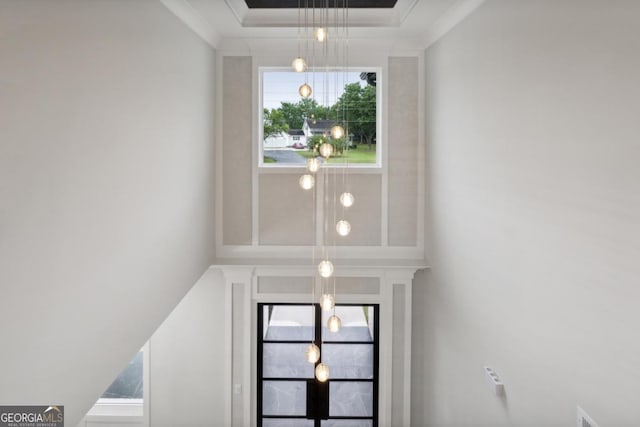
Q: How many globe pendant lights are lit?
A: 14